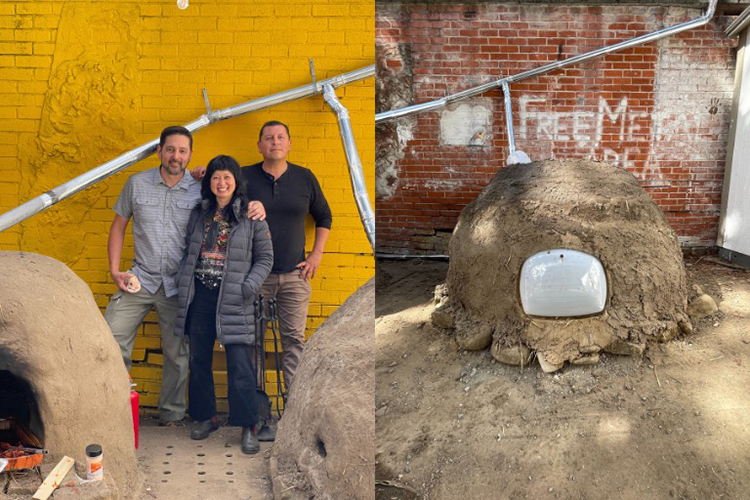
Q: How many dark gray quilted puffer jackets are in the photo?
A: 1